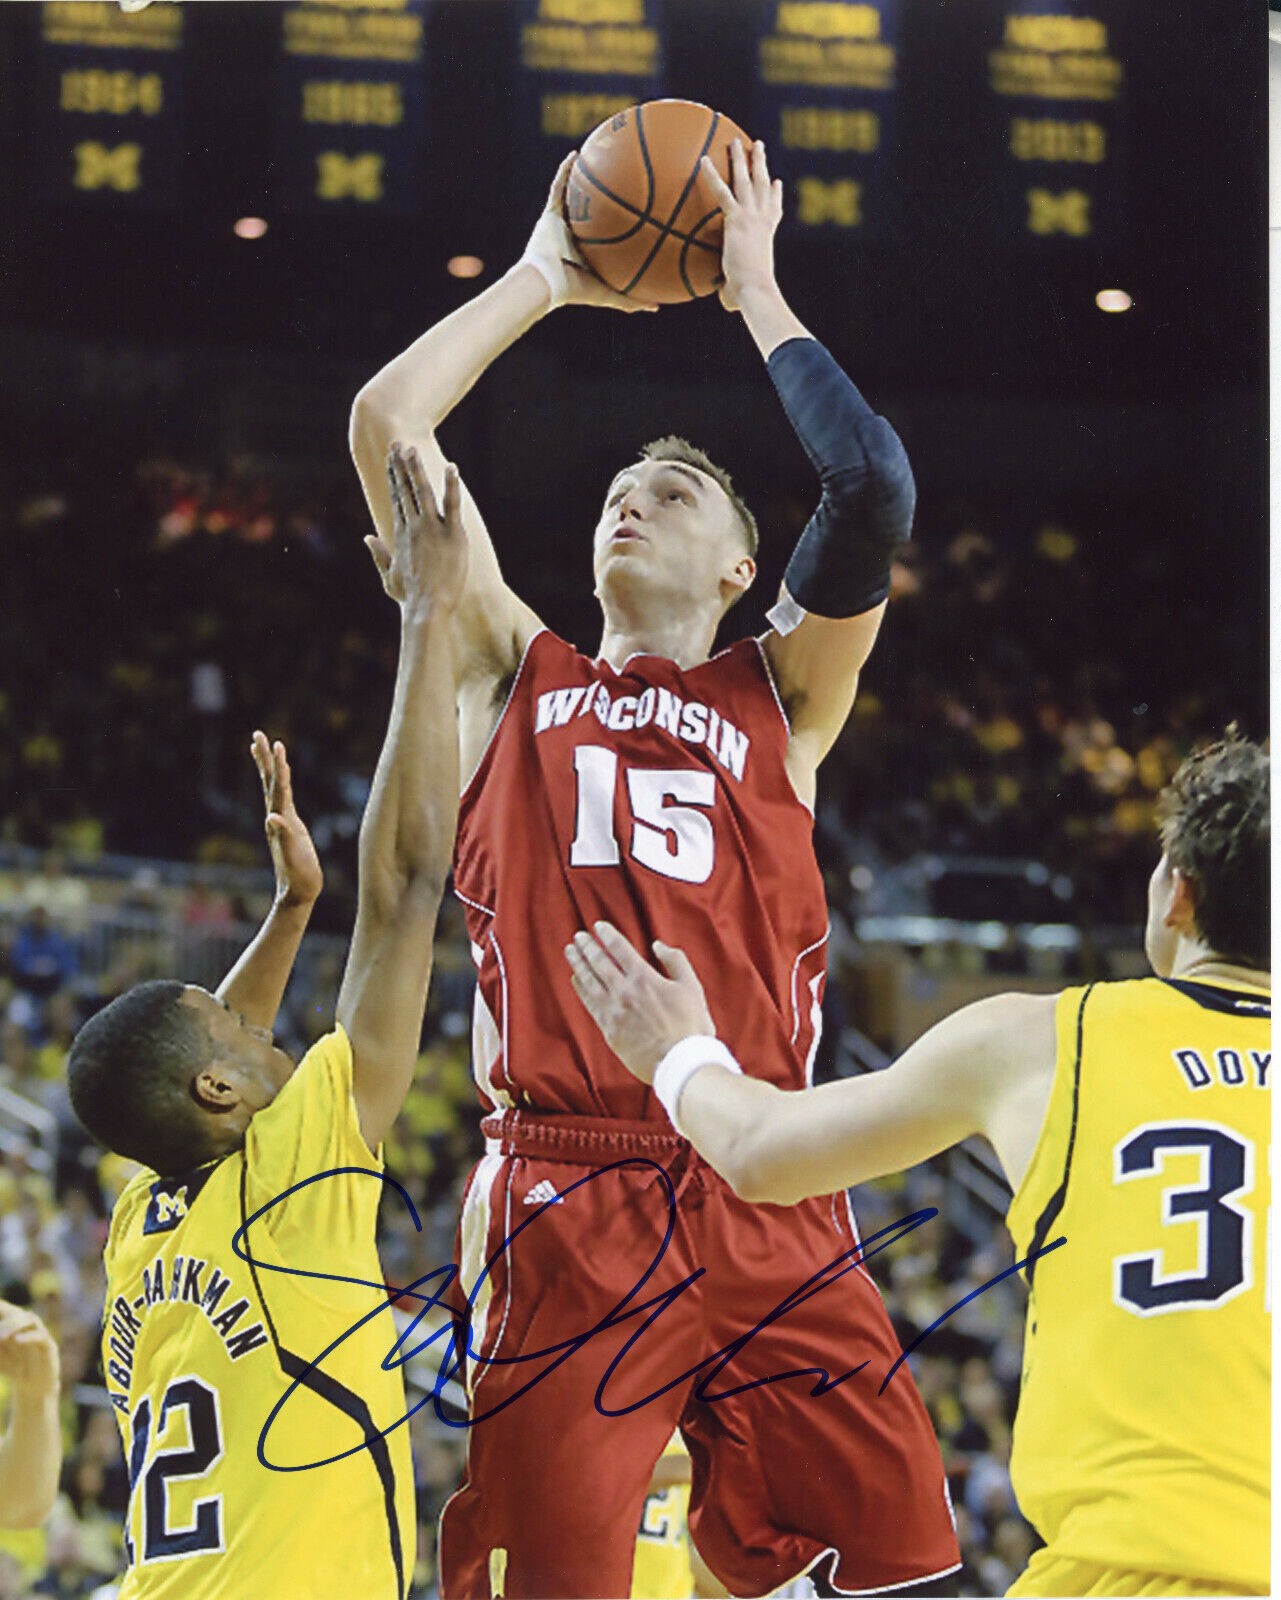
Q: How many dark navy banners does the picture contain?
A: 5